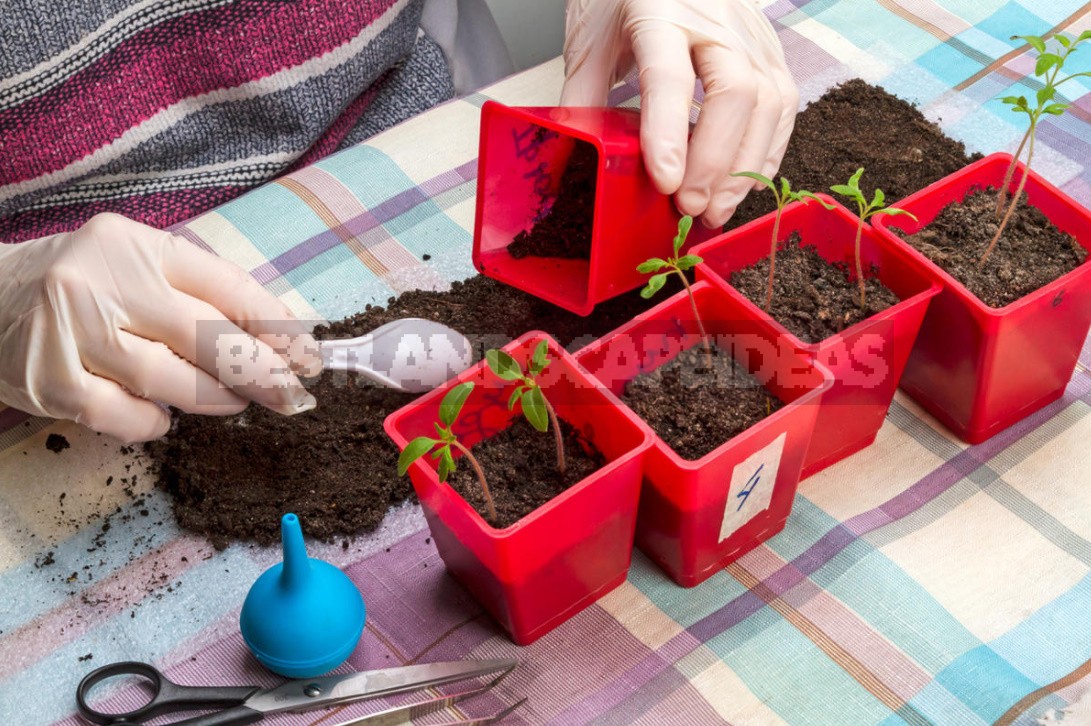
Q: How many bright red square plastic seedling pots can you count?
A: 5